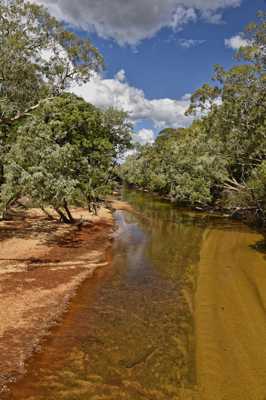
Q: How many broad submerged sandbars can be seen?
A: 1